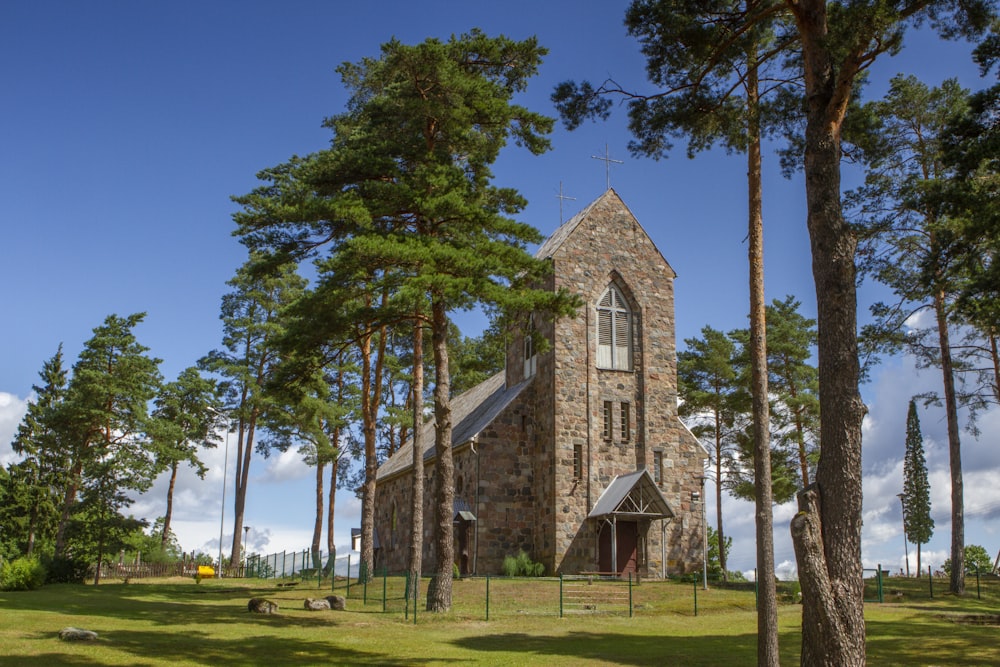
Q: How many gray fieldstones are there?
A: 4